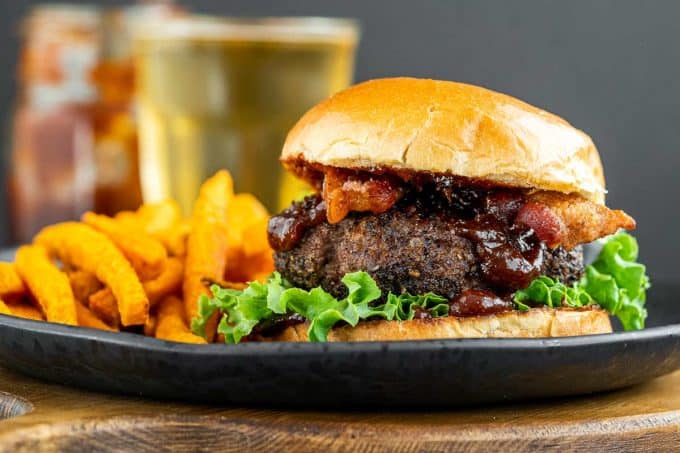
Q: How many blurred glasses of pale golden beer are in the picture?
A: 1